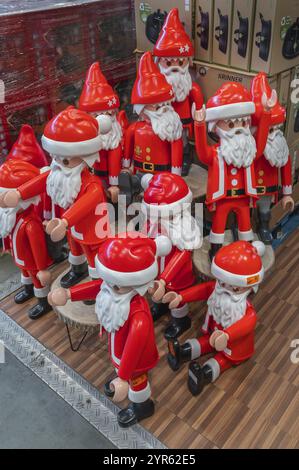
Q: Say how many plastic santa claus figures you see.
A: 11